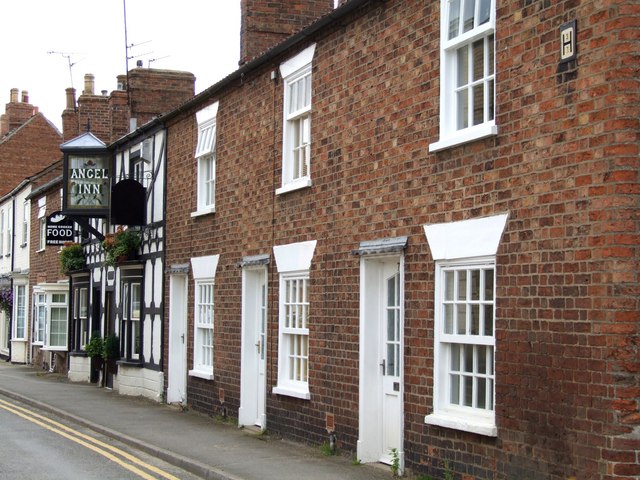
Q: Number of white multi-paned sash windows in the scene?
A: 6